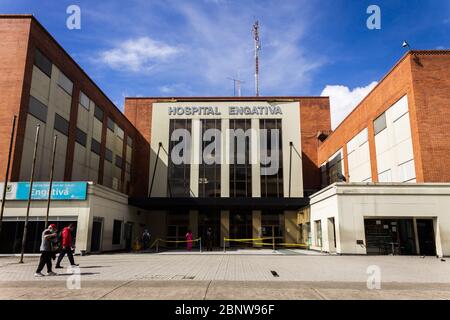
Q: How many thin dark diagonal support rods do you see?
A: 2